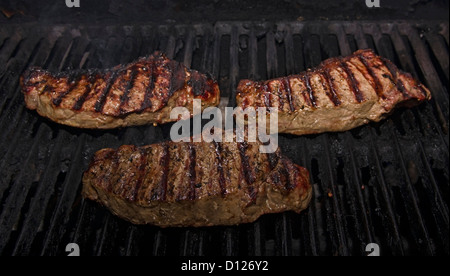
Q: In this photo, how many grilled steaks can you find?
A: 3